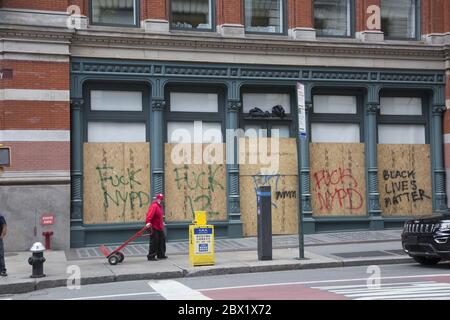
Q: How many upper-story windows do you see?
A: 5